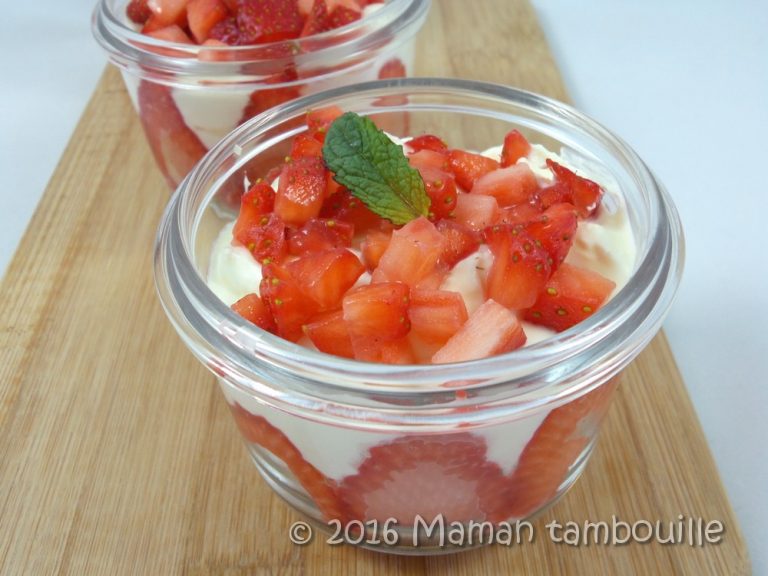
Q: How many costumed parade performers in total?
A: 0